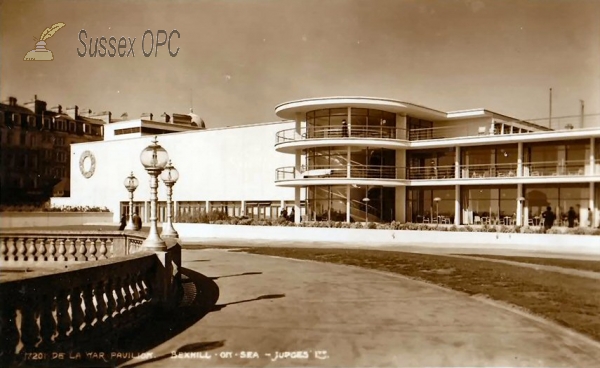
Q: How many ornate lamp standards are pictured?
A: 3